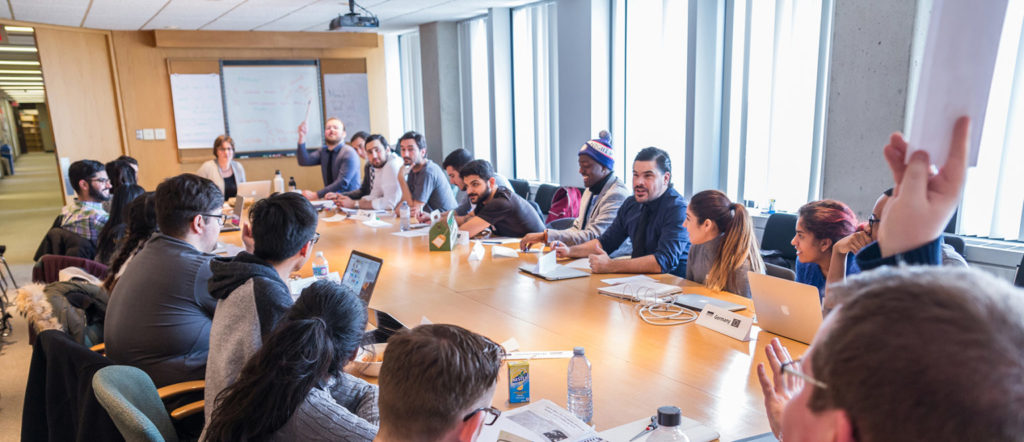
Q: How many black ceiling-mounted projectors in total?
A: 1